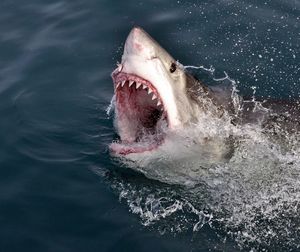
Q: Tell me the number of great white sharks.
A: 1